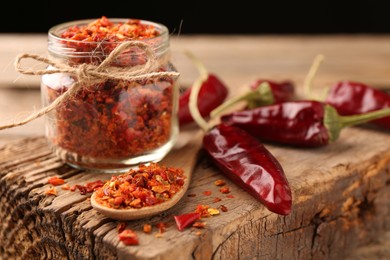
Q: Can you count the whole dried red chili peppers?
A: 5